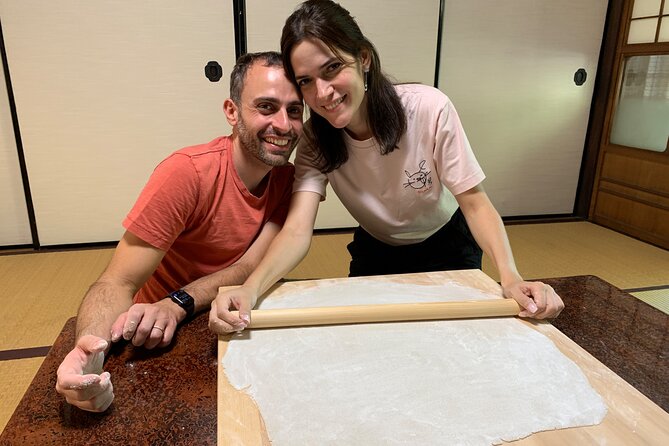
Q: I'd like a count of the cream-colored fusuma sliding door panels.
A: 4